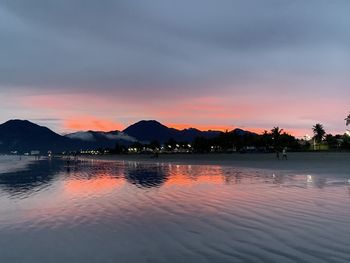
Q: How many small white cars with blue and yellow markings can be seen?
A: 0